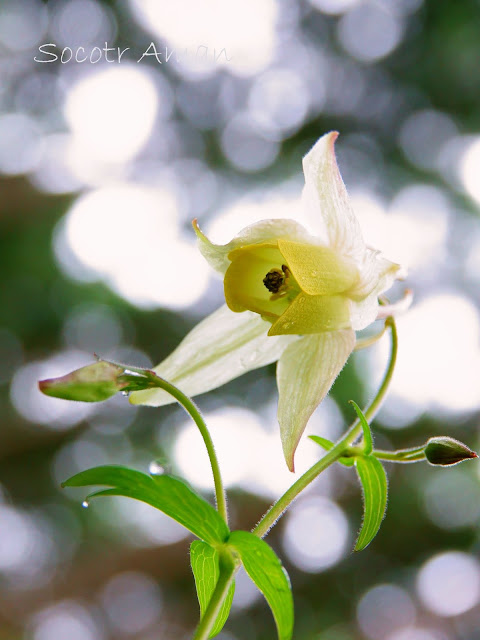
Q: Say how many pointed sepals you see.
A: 5